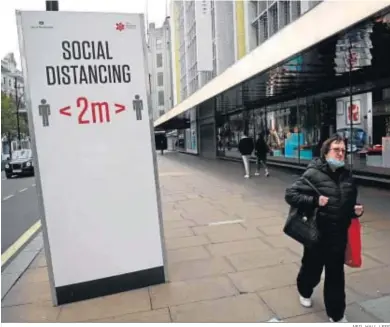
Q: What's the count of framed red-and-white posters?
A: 1